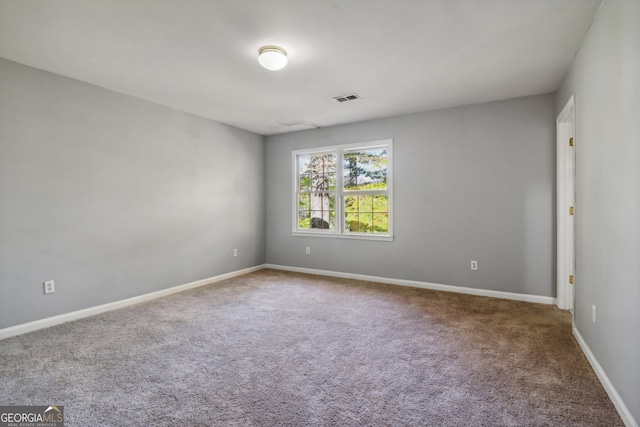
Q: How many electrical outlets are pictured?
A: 5